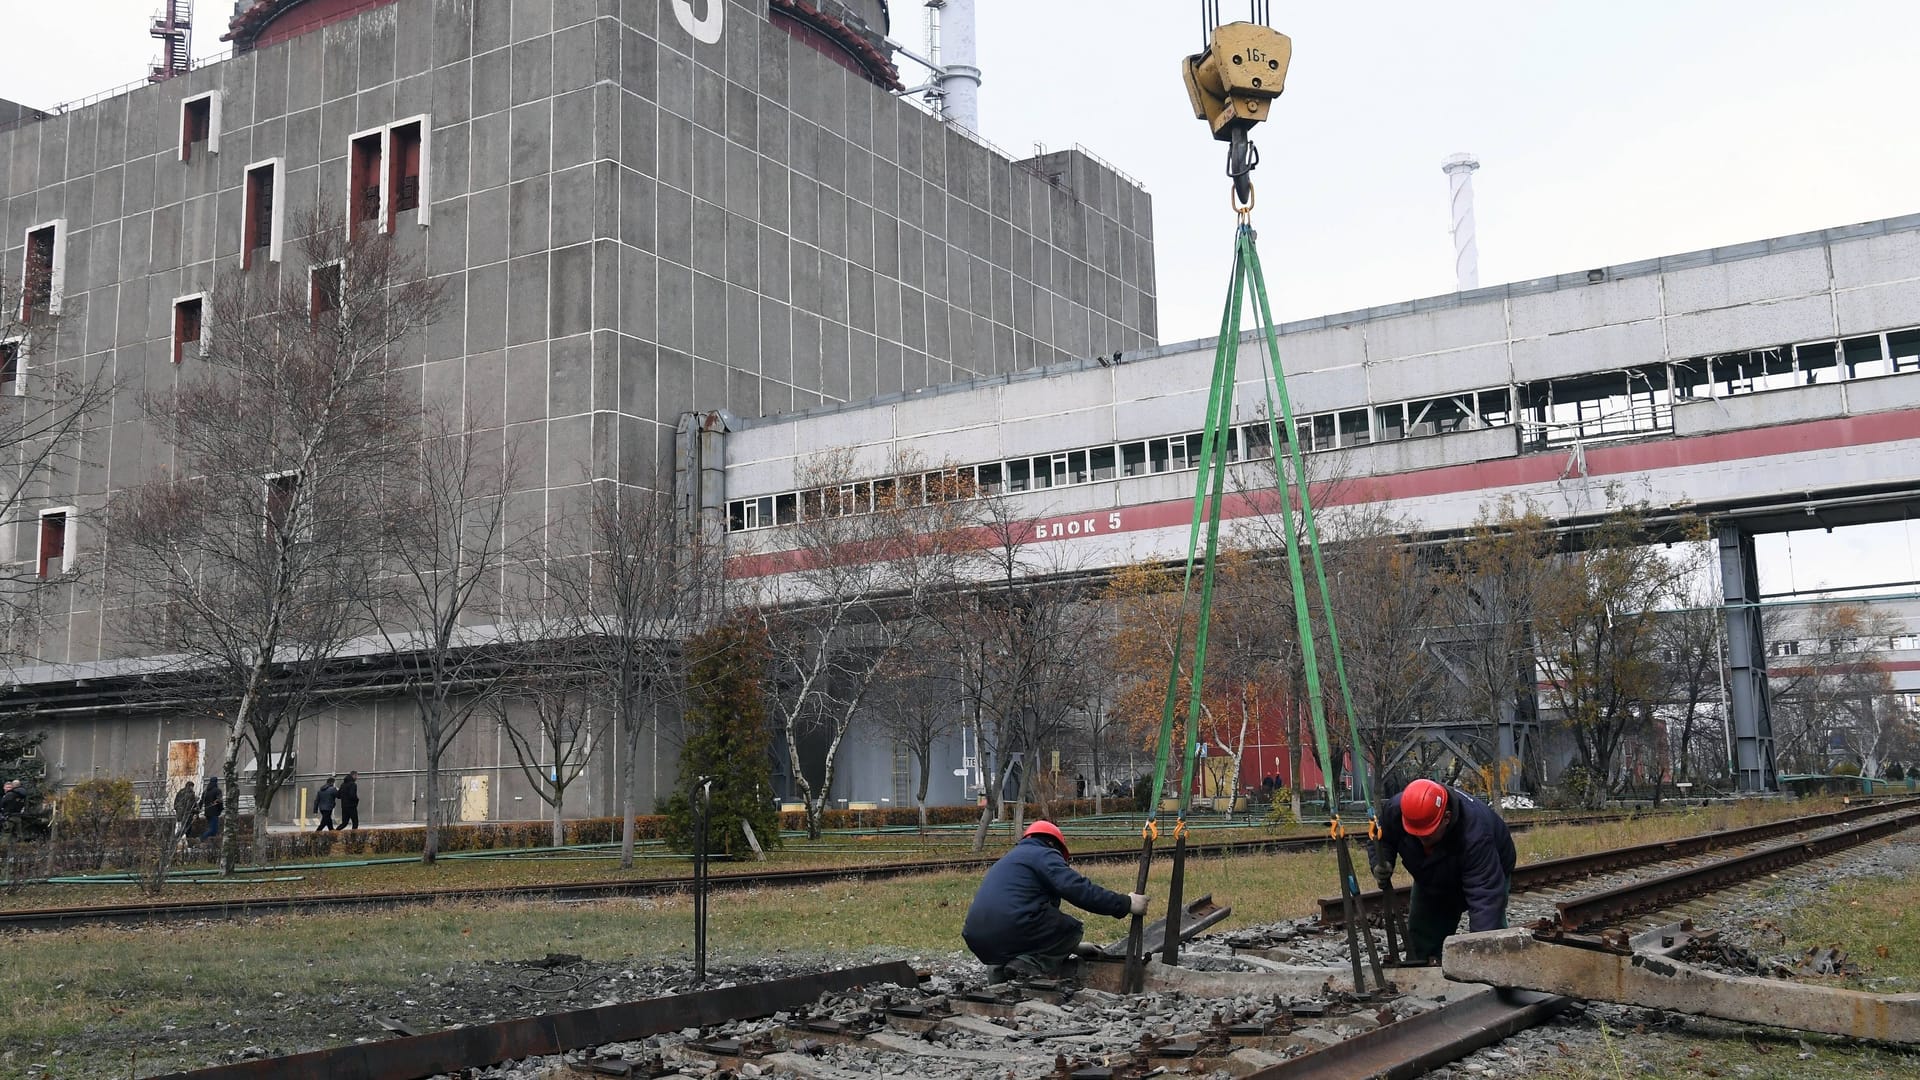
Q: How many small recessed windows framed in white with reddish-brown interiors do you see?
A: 10